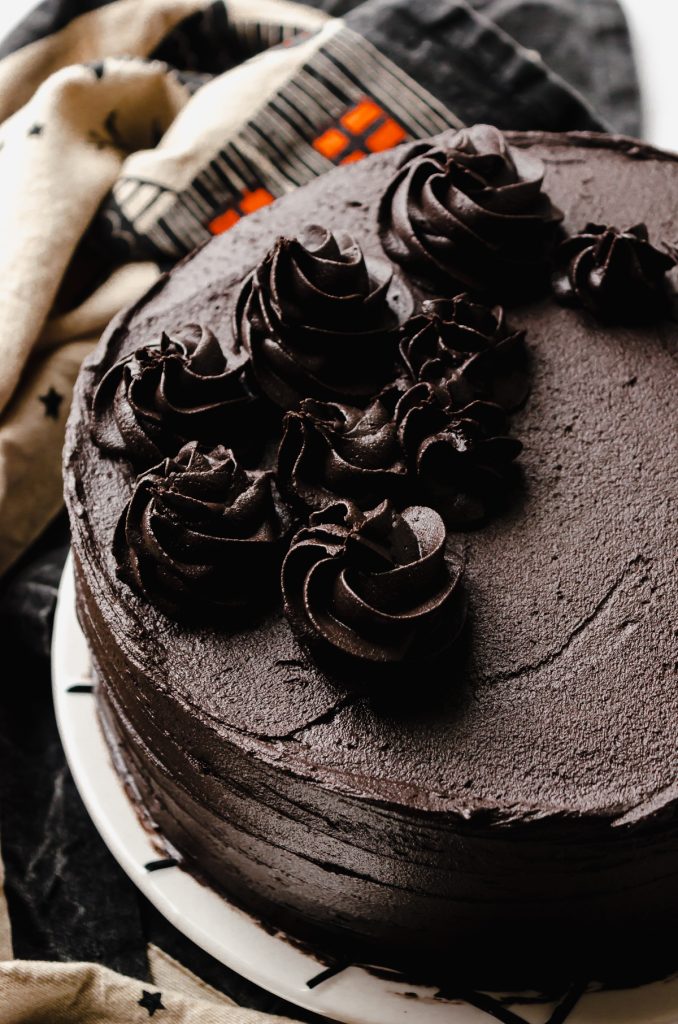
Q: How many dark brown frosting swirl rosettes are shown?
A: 9